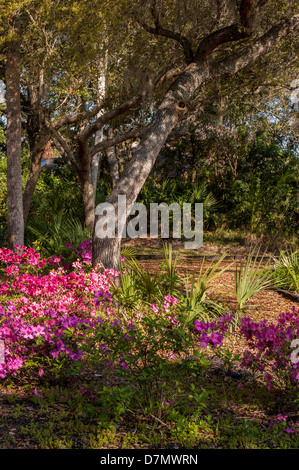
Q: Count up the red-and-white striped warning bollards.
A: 0